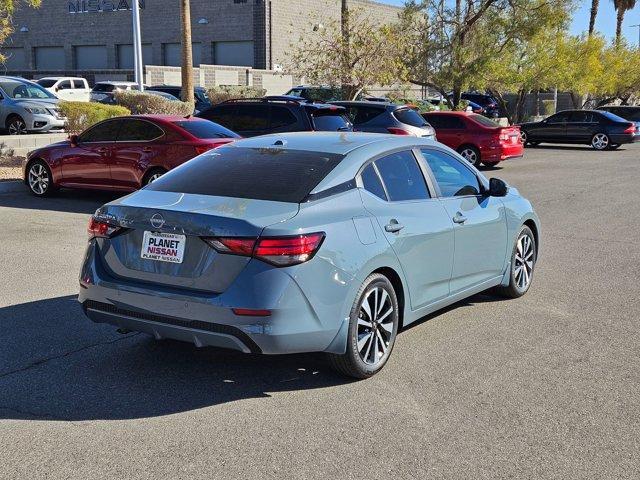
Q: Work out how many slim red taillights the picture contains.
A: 2